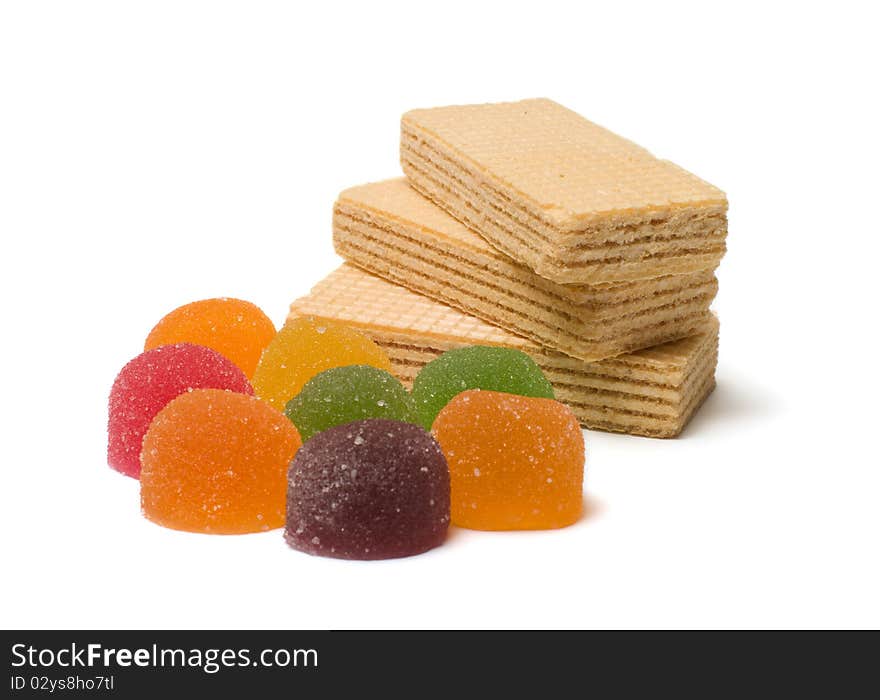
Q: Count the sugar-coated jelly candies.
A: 8